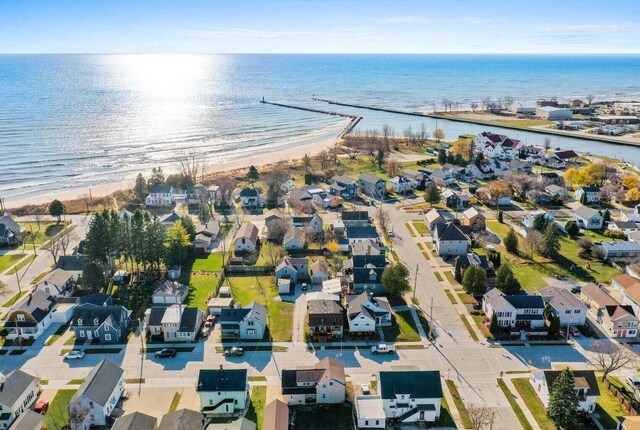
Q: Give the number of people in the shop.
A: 0